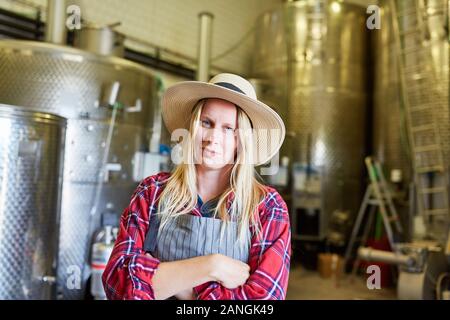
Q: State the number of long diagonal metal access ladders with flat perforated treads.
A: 1